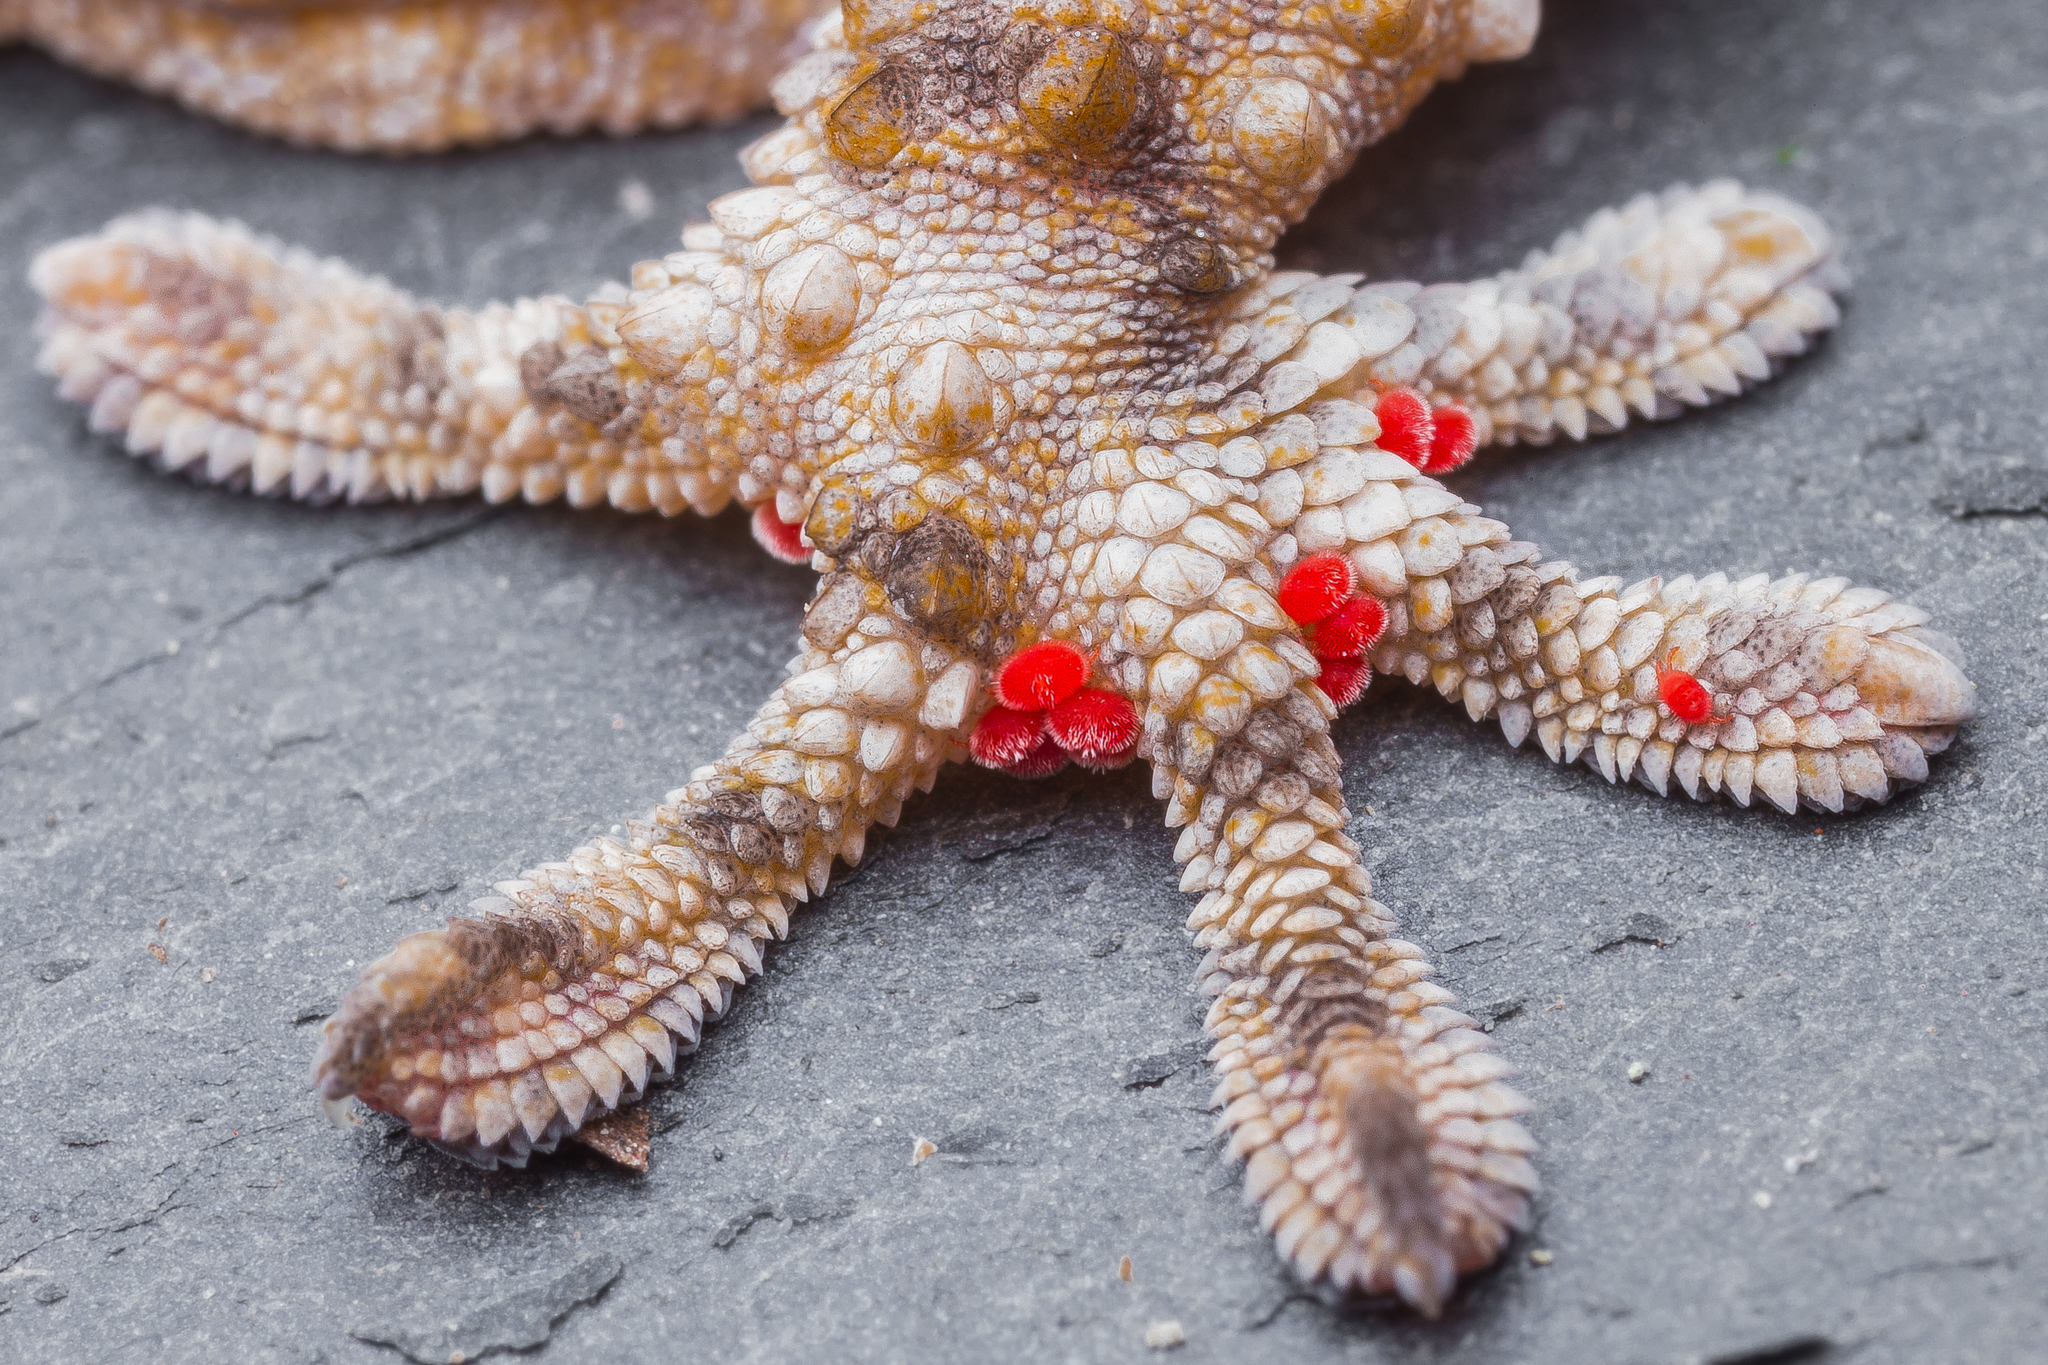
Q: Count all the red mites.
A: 11